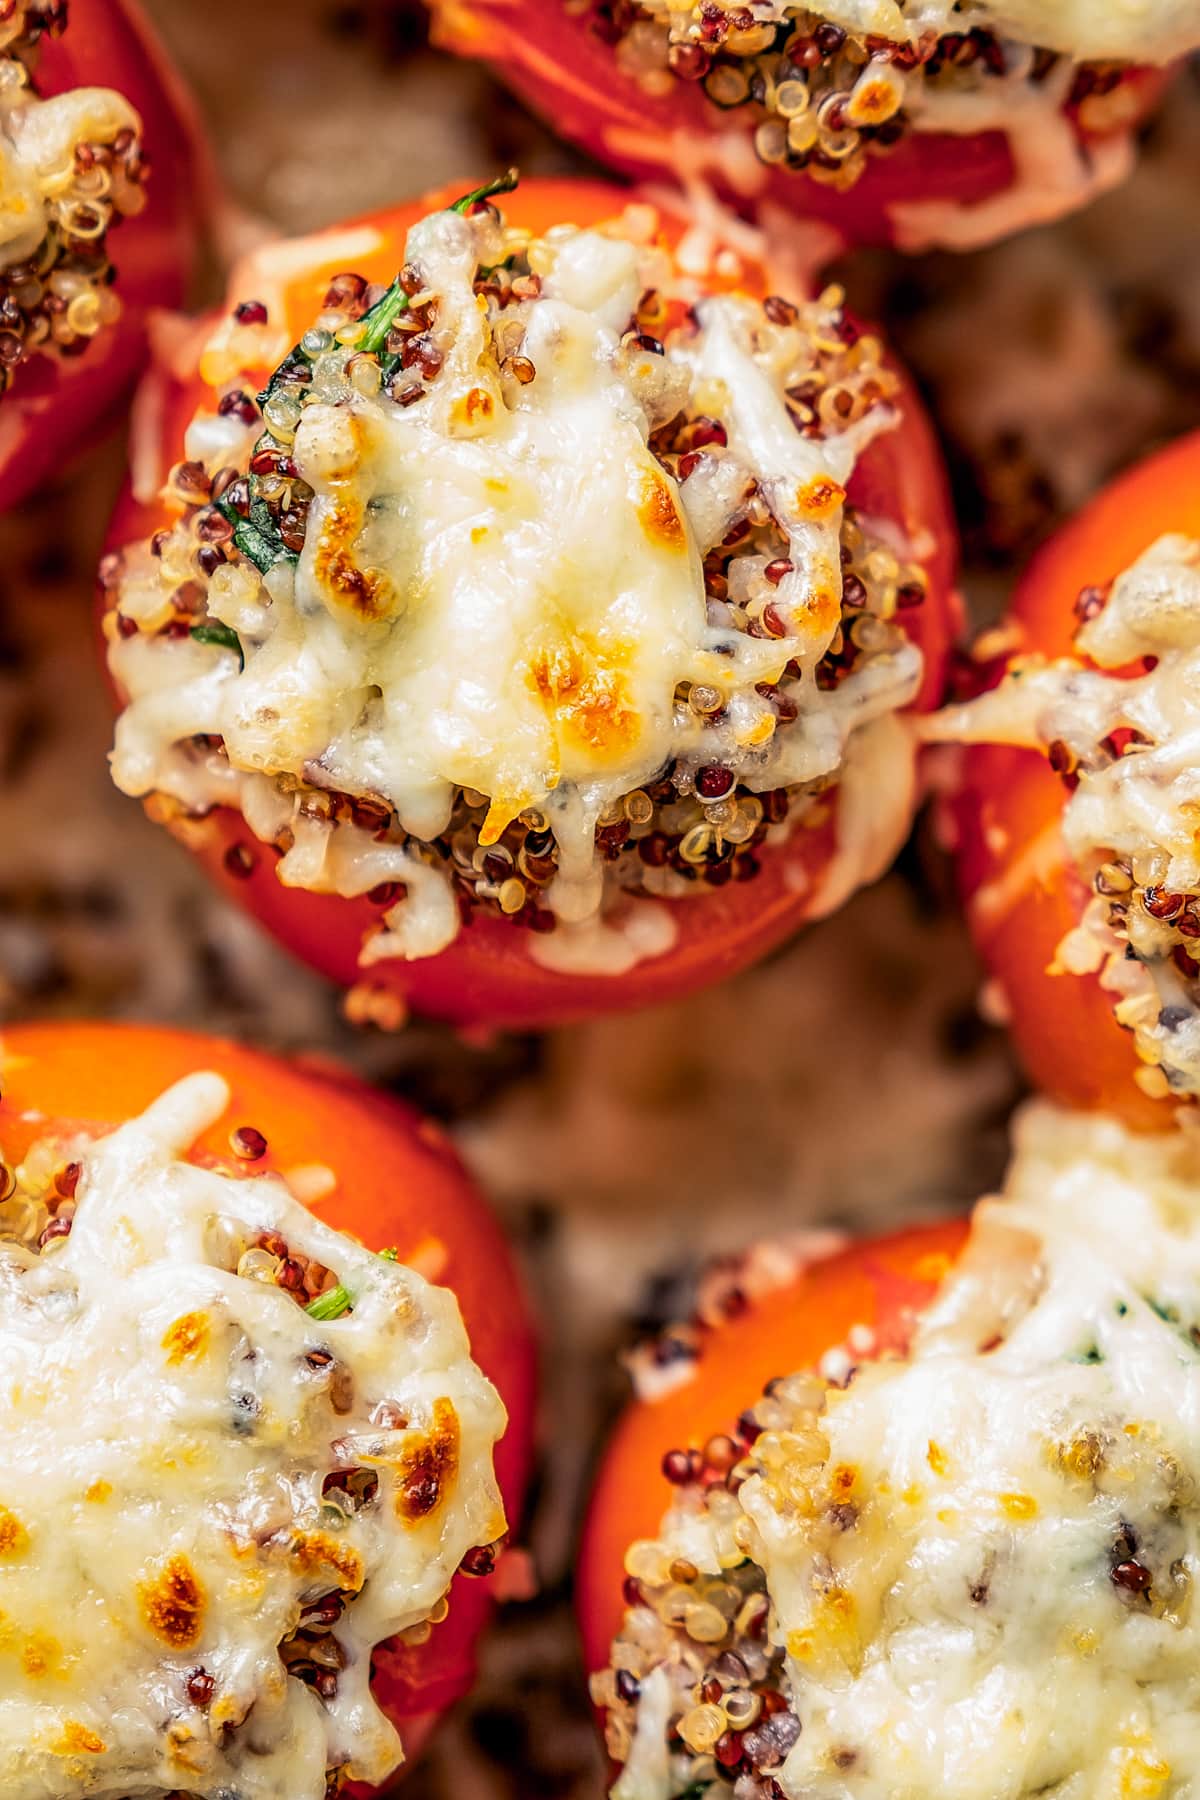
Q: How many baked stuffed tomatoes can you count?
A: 6